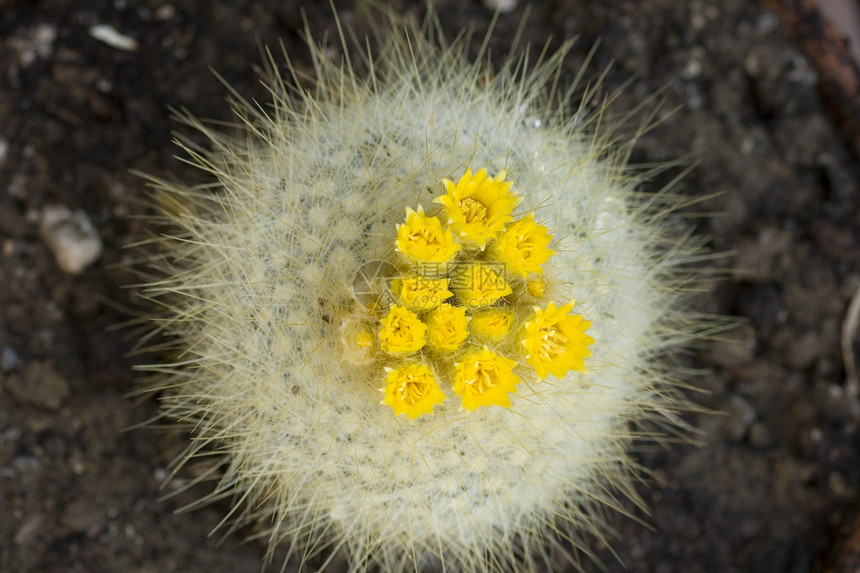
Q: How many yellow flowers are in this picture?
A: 11